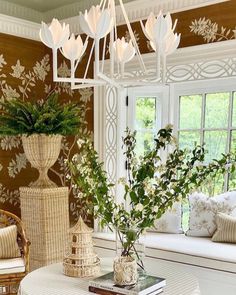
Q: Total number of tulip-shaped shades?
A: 6